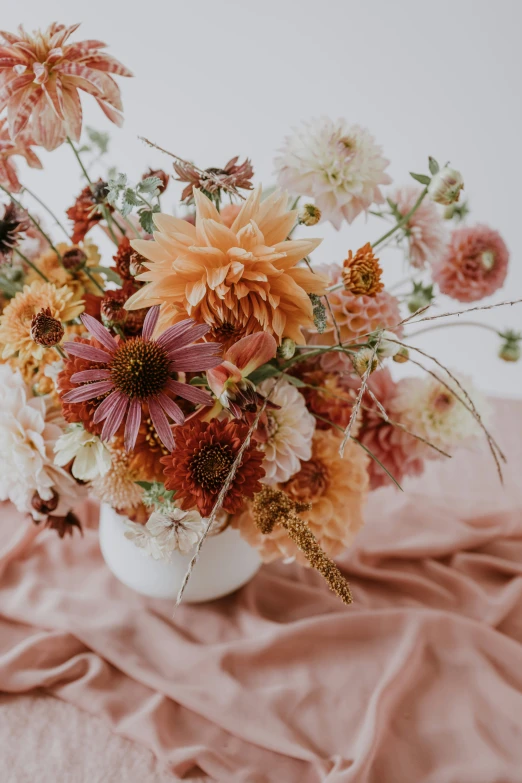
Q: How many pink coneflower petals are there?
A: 15